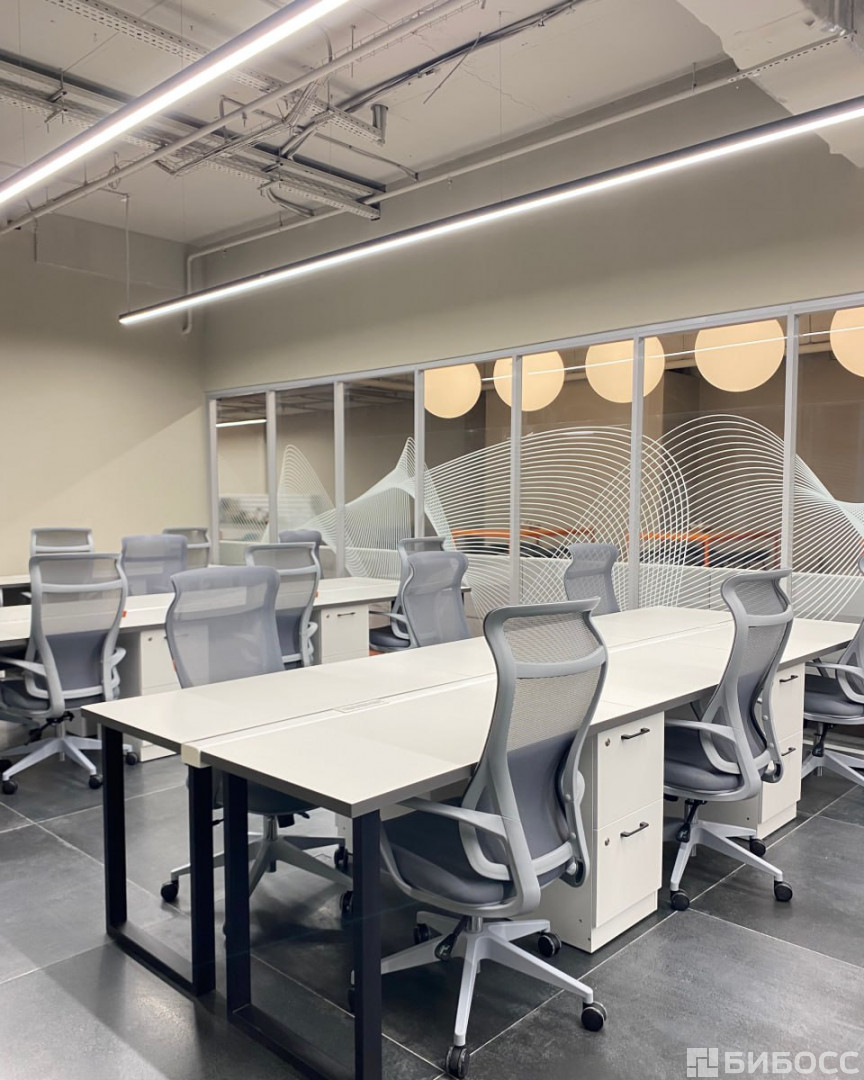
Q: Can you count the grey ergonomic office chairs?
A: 13